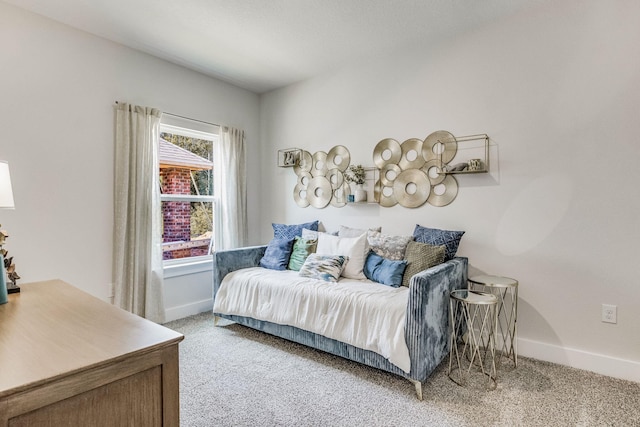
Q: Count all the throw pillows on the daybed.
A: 11